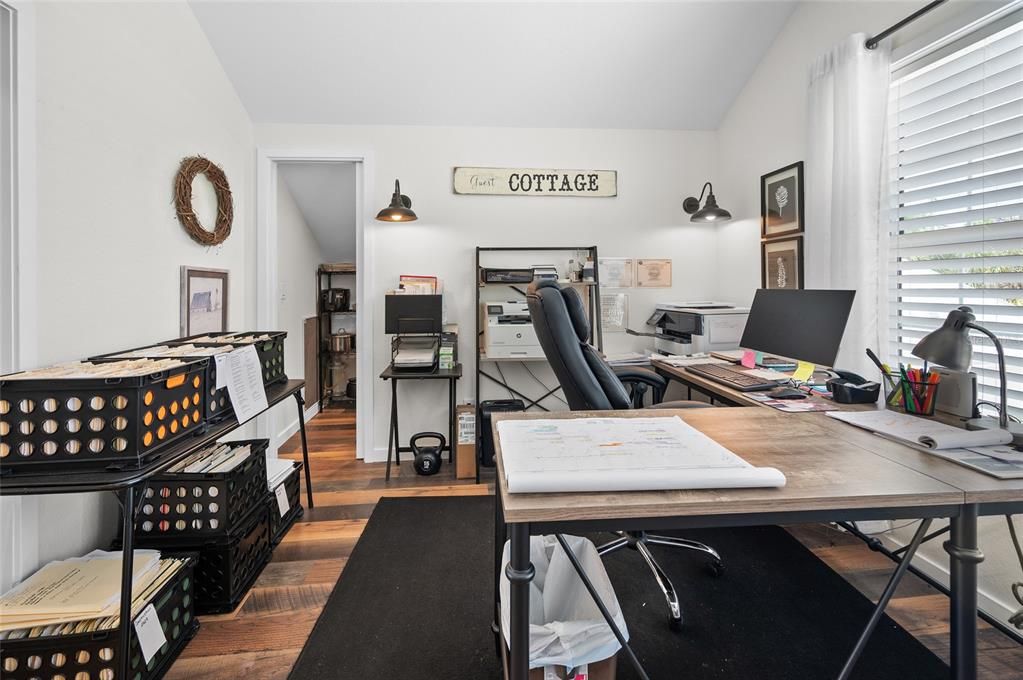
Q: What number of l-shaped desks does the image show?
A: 1